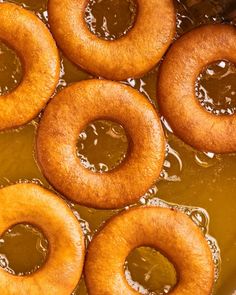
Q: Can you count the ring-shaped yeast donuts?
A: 6